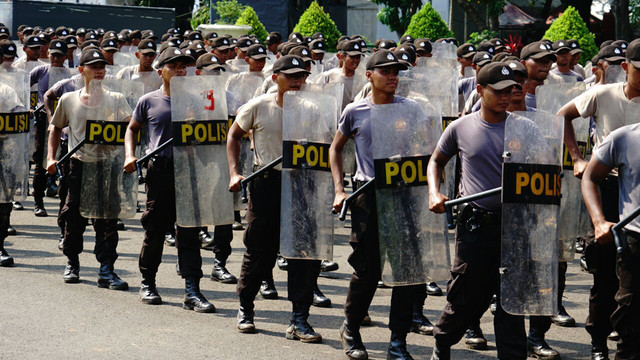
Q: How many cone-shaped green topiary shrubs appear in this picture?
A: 4